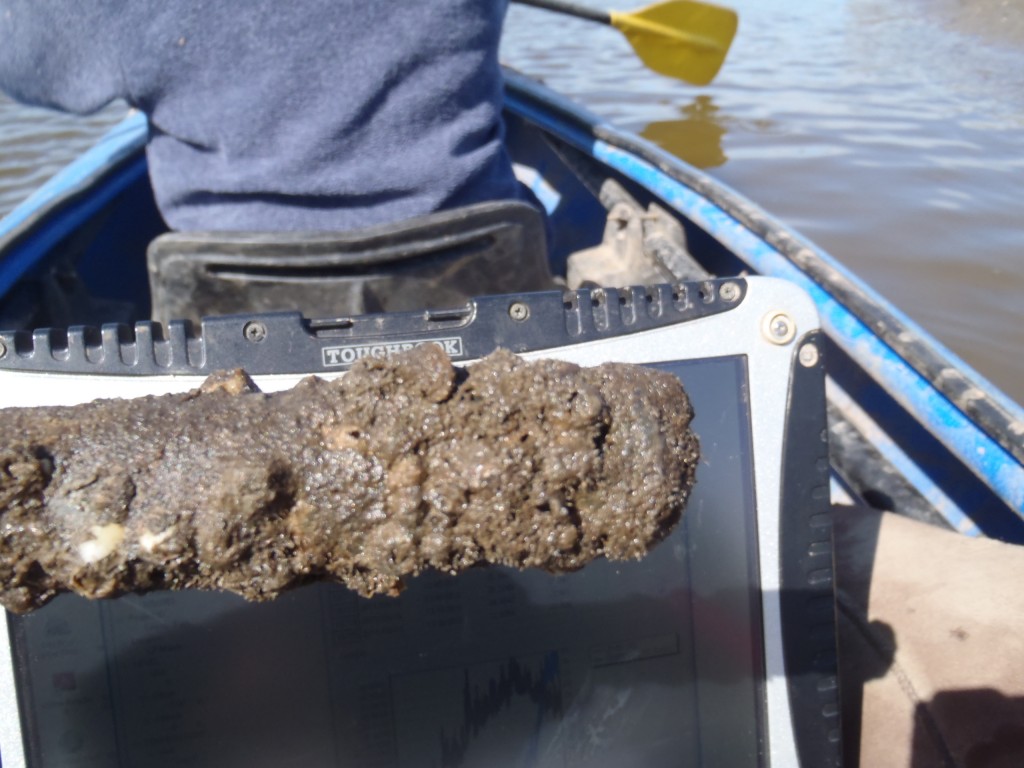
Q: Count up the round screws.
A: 6